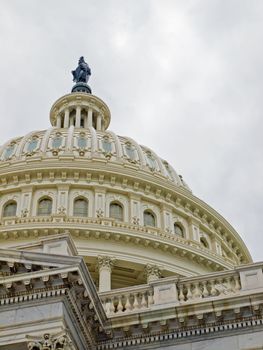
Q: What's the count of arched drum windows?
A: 7